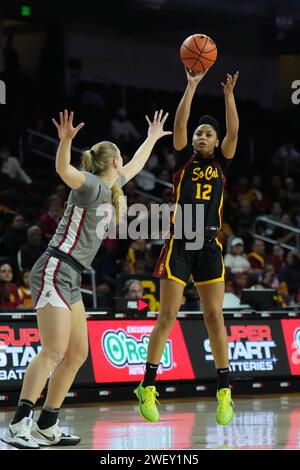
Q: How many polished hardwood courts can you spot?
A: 1